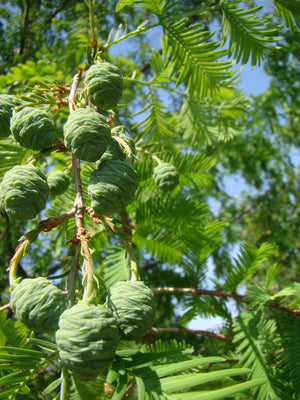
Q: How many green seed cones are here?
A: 12